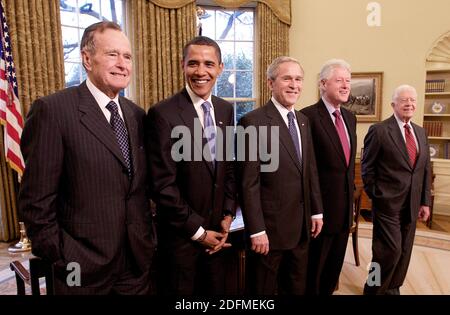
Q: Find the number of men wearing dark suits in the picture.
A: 5